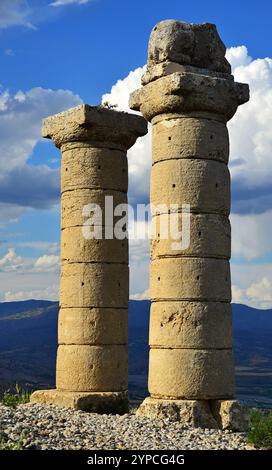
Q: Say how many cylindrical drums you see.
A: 12